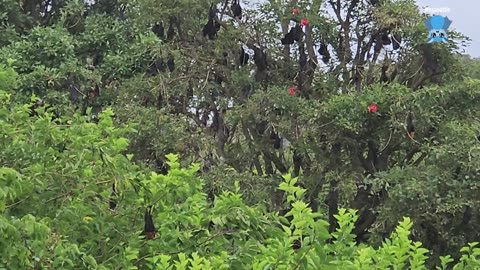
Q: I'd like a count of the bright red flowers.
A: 4